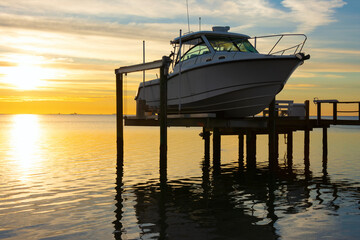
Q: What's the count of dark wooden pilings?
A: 10